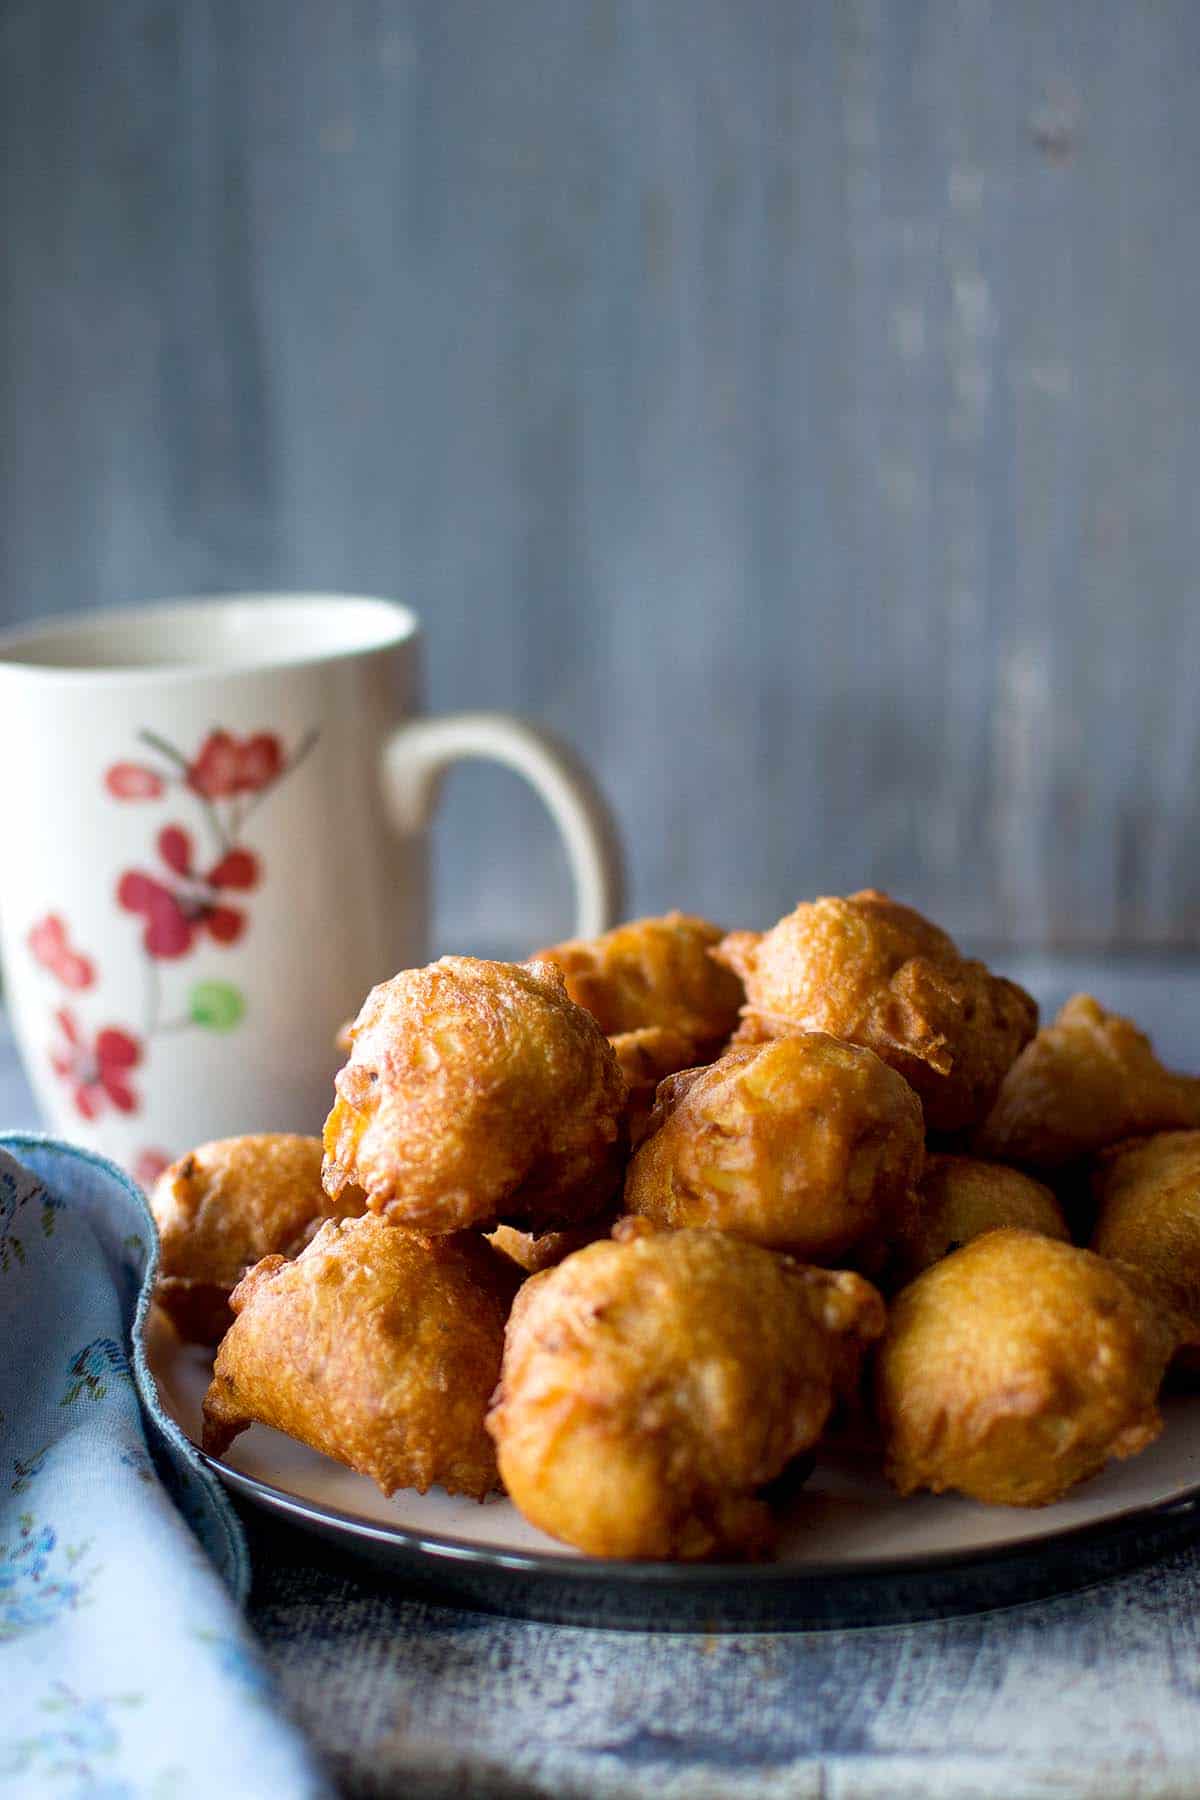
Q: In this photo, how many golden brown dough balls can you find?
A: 11